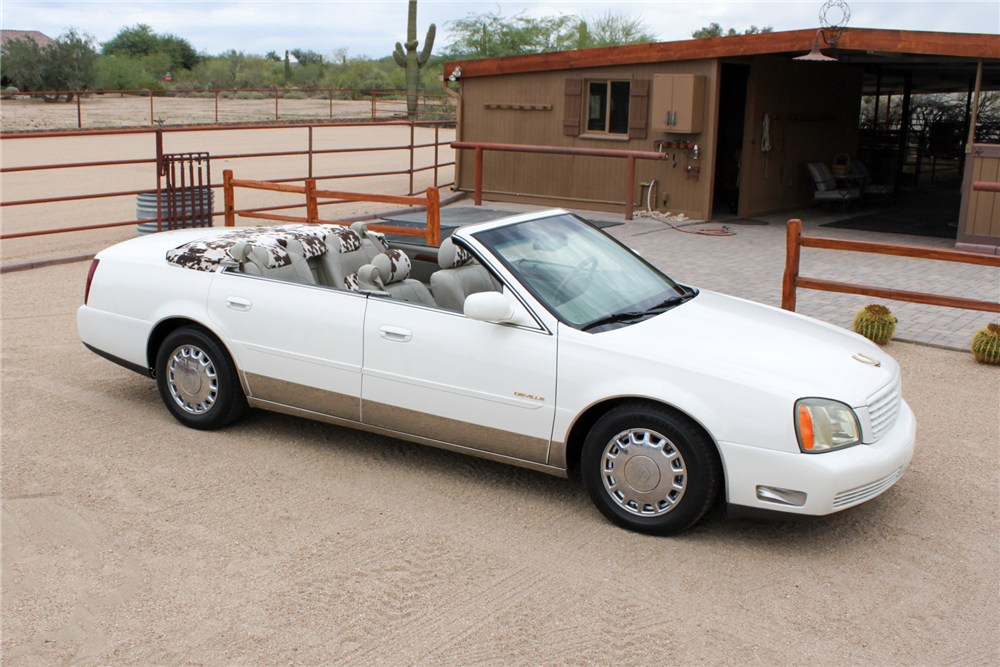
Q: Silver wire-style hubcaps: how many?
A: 2